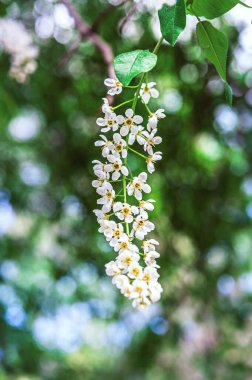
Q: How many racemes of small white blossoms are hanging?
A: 1